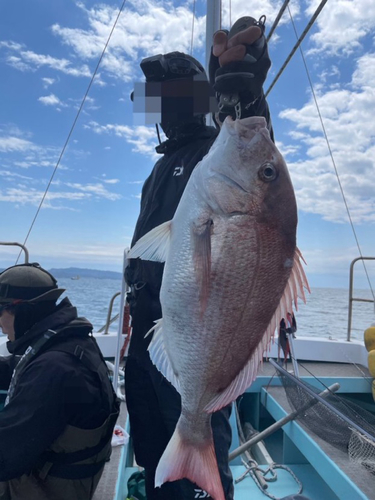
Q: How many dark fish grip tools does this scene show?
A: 1